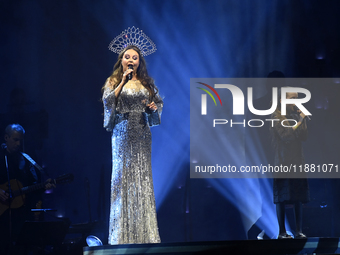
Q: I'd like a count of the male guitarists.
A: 1